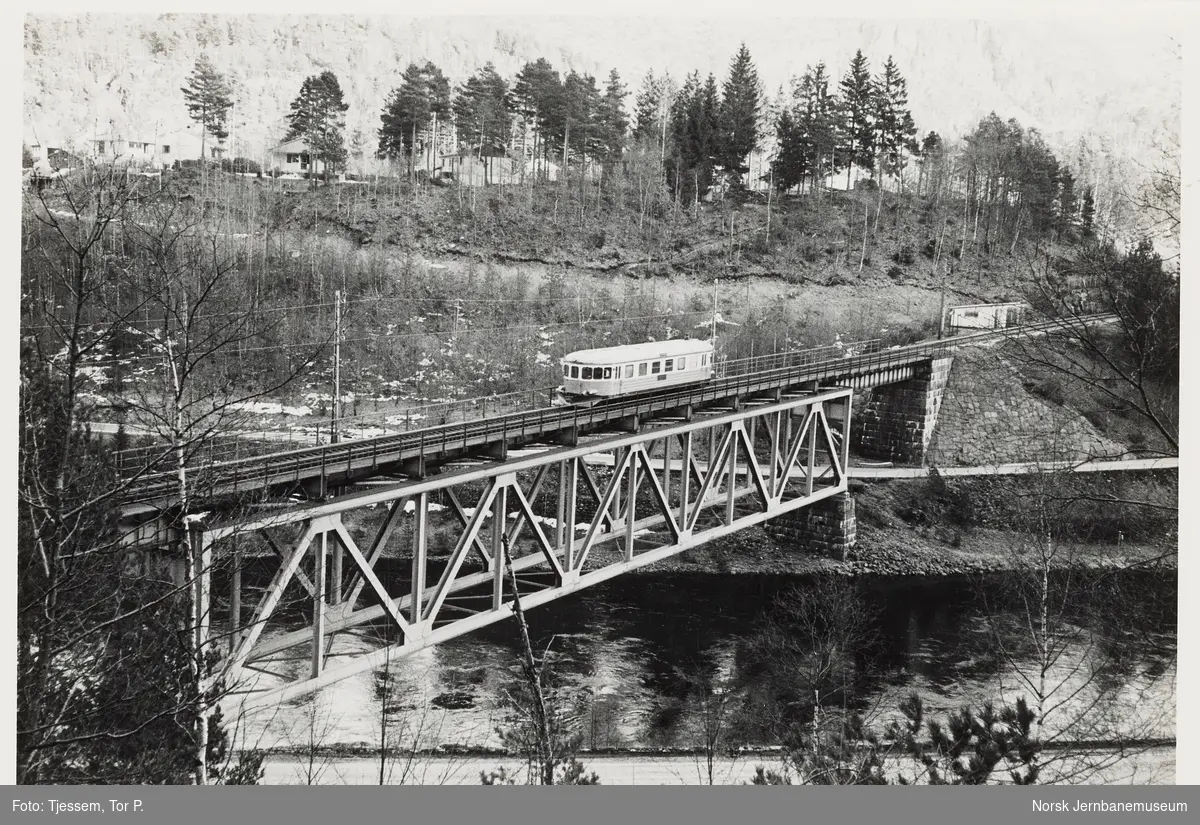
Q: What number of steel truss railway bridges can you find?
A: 1